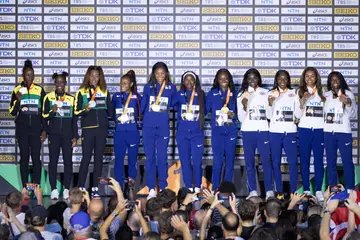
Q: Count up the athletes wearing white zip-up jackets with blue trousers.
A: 4